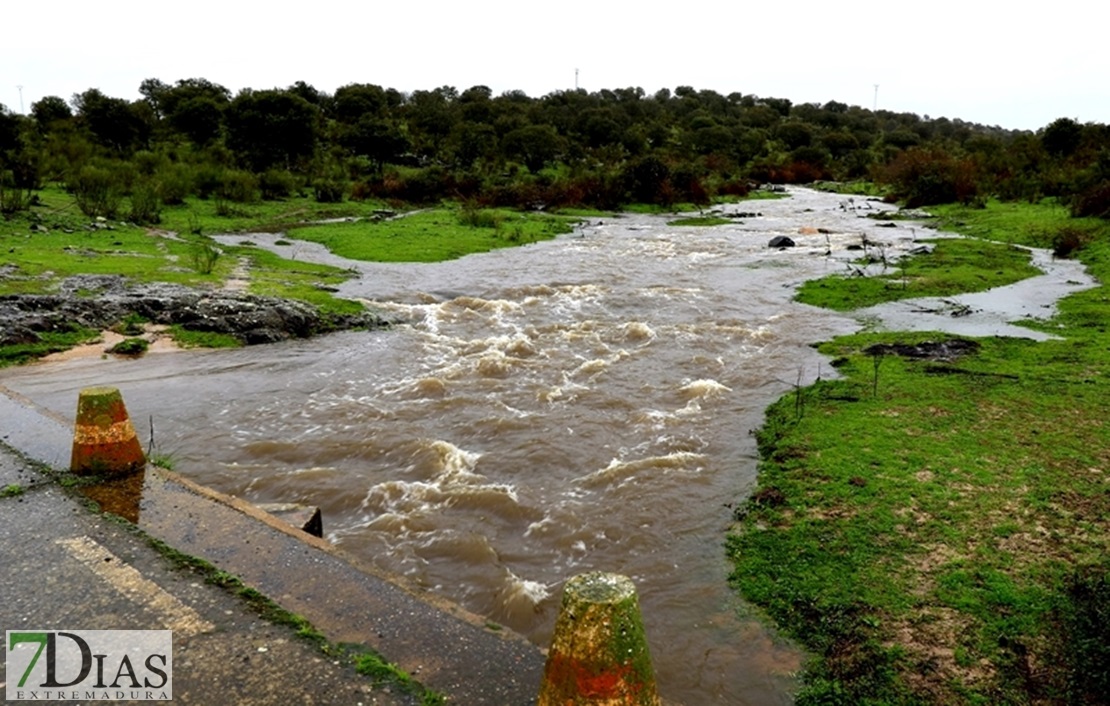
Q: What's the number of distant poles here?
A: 3